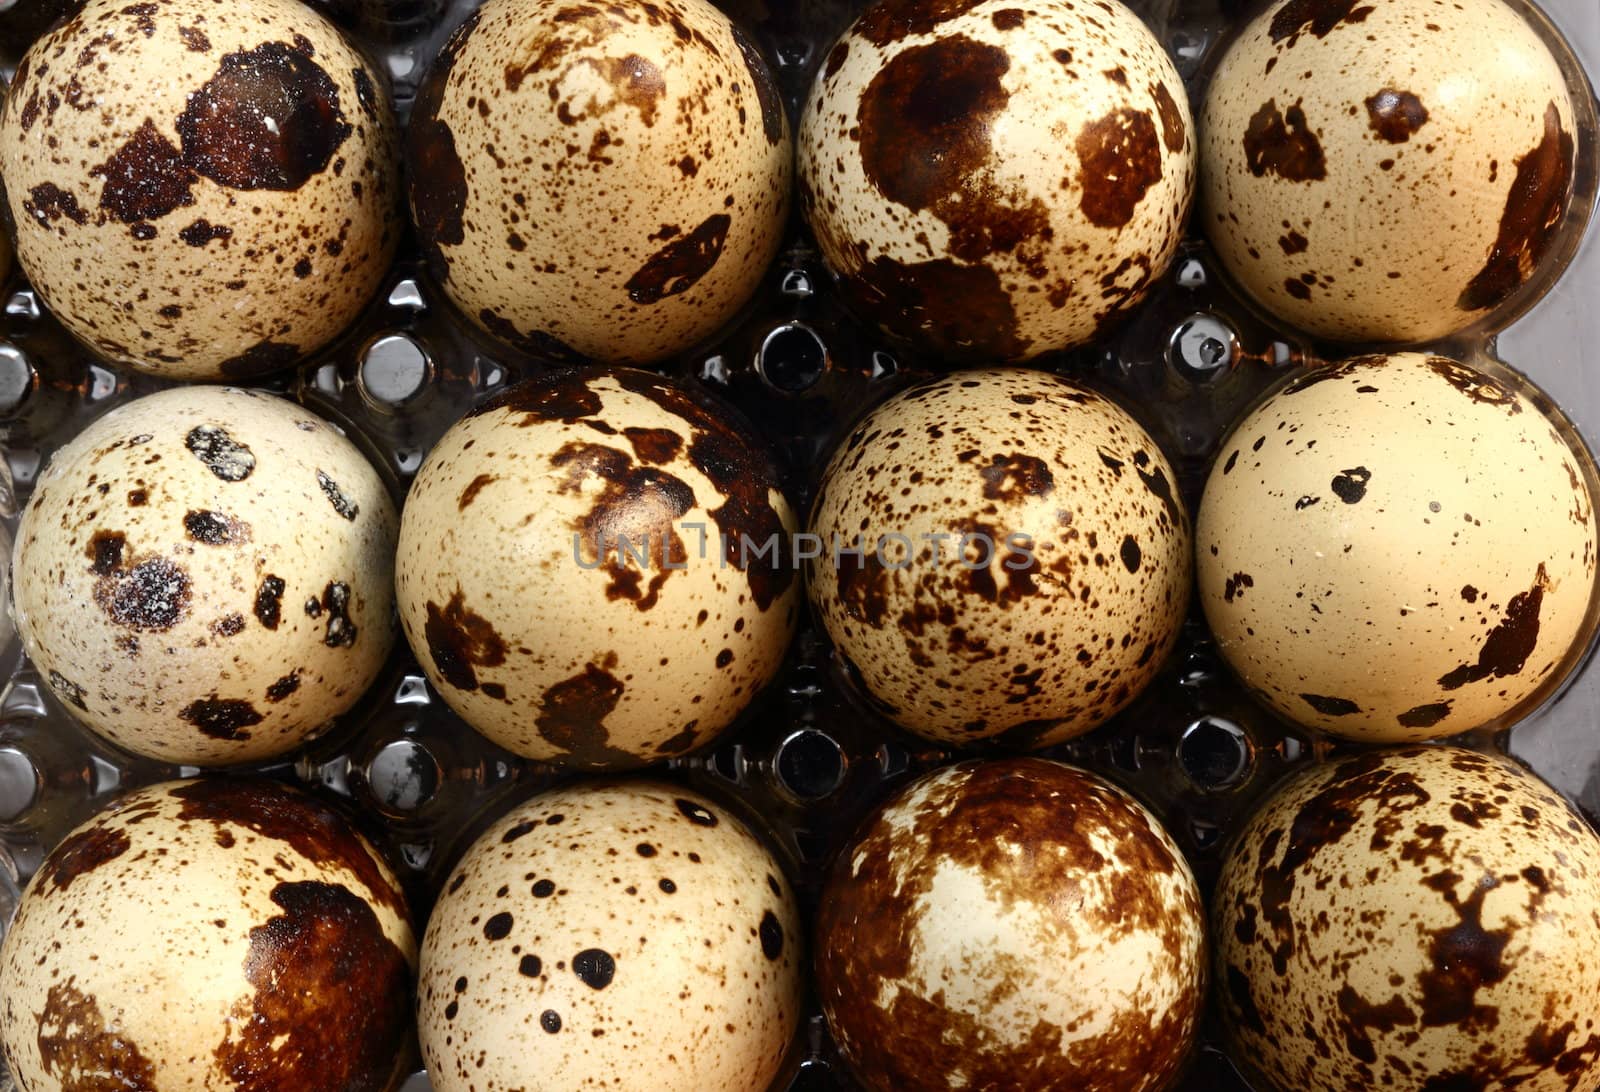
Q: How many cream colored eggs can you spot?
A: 12